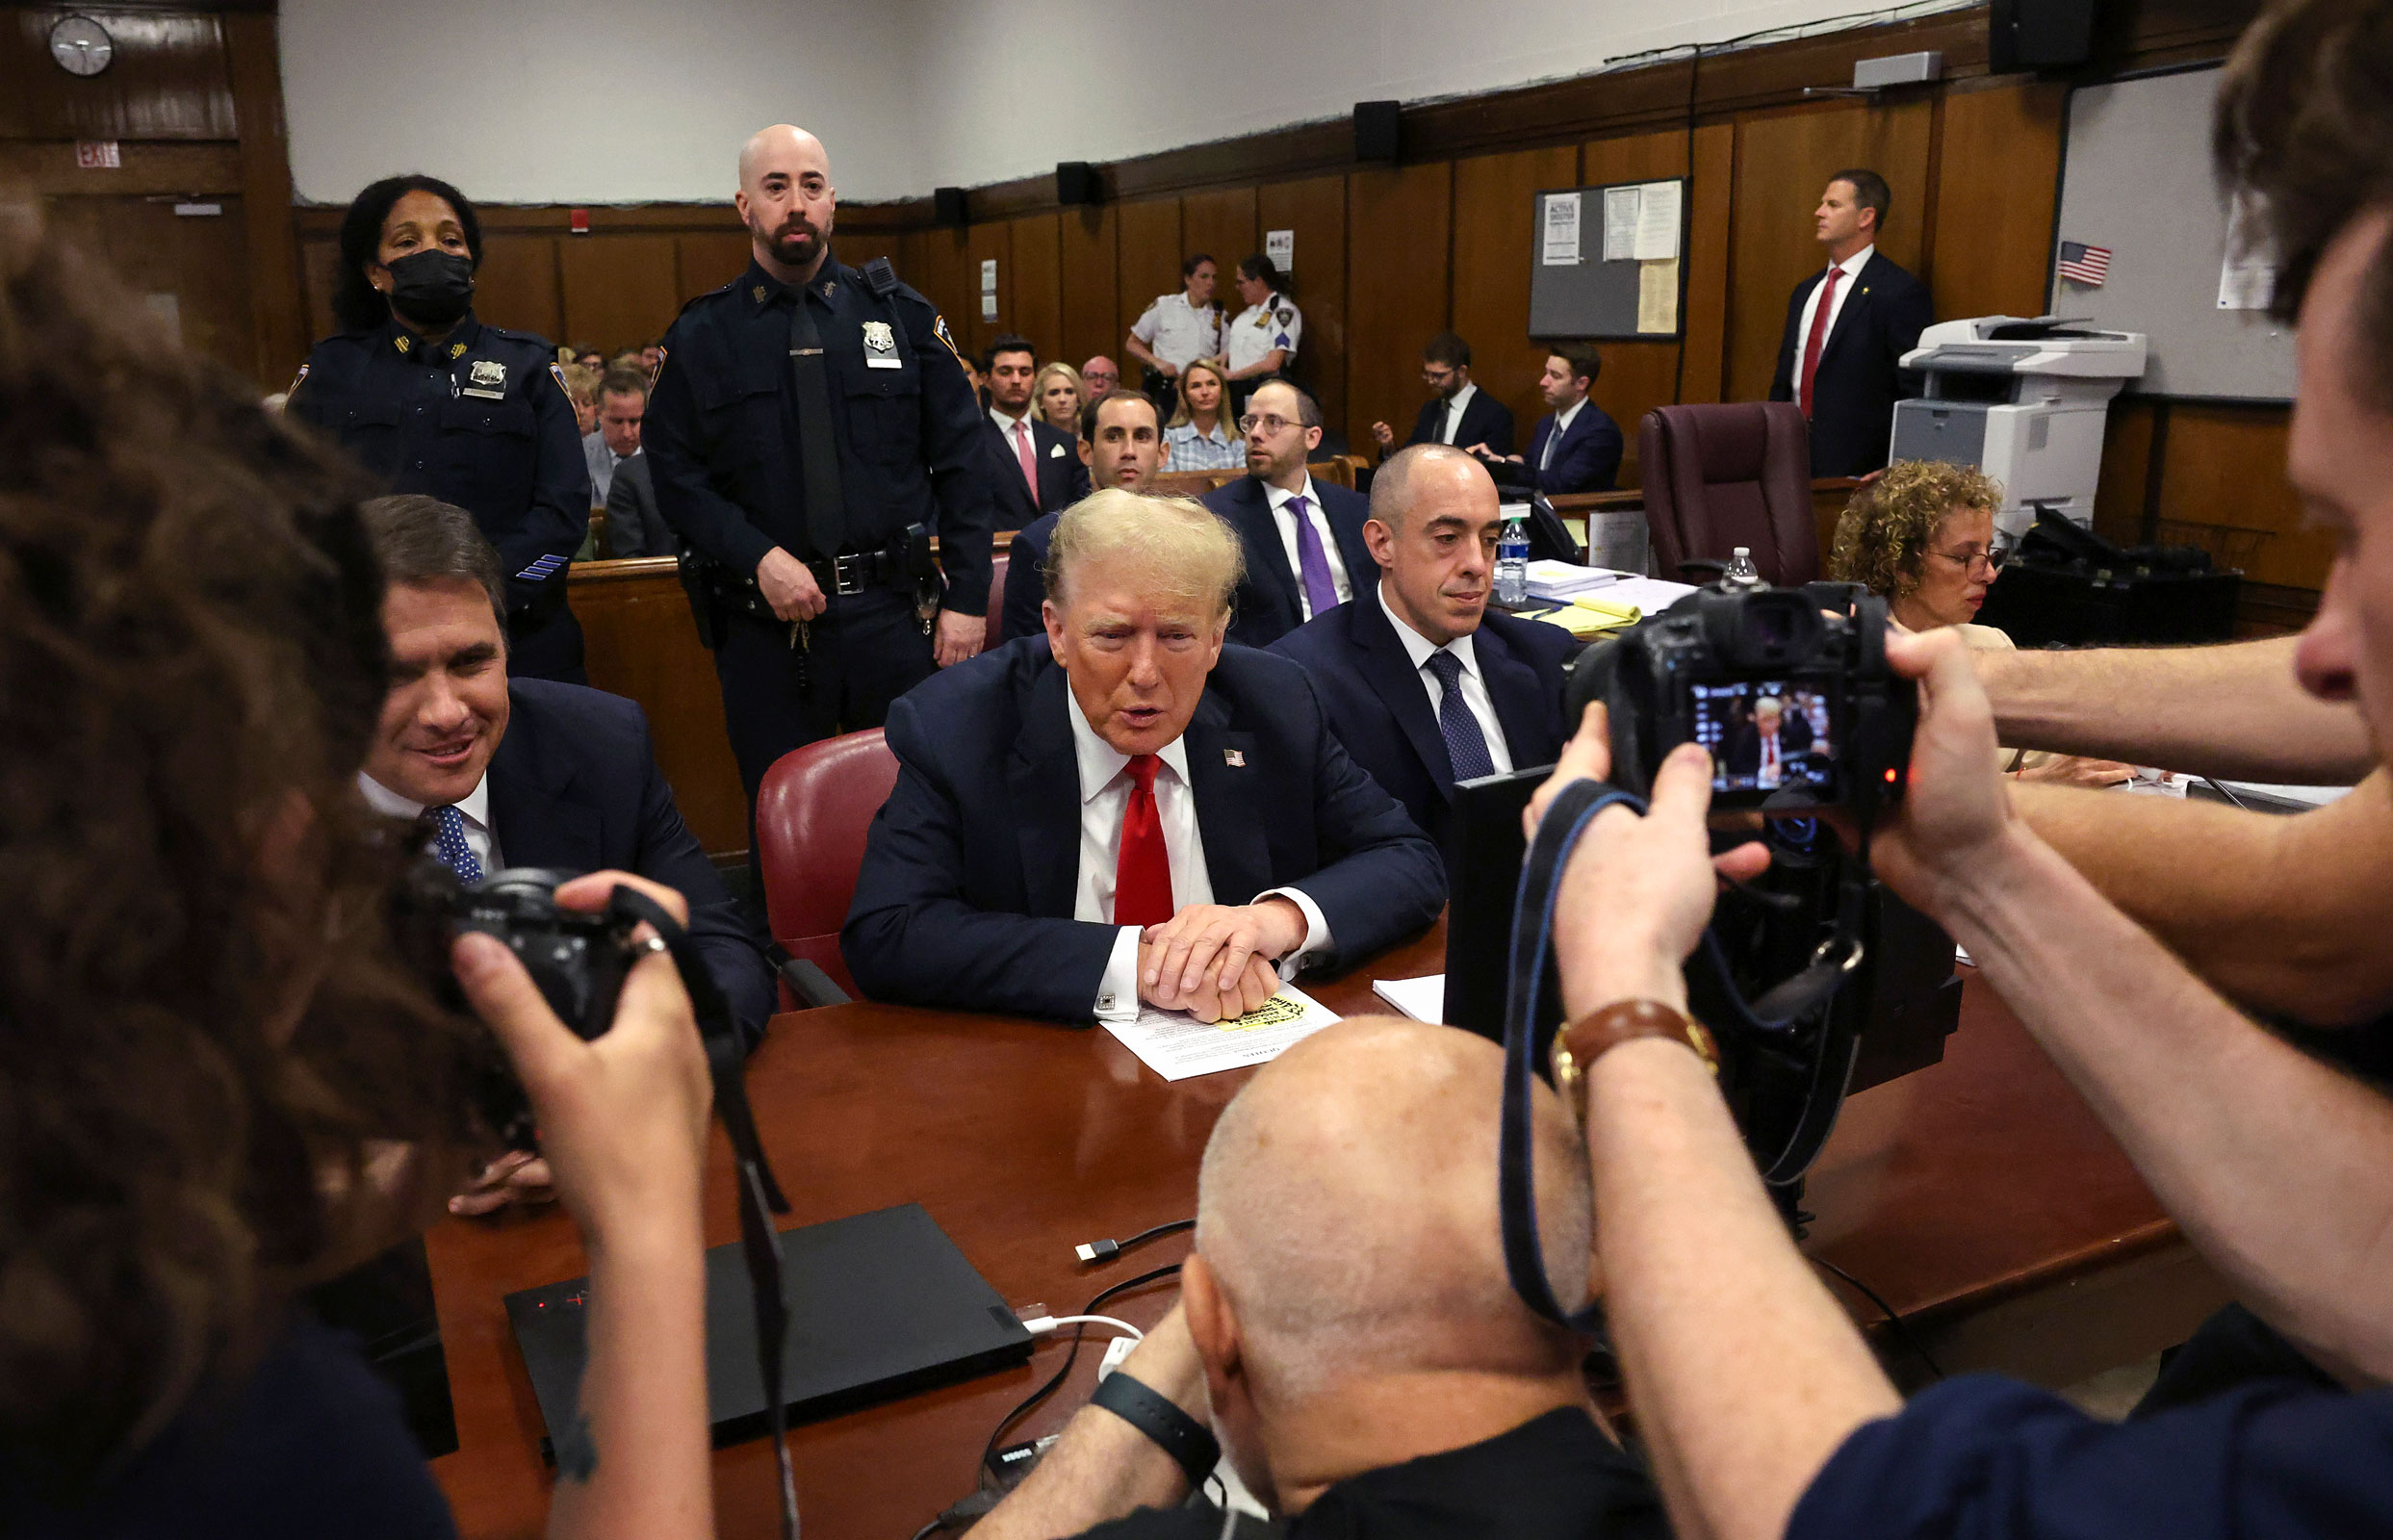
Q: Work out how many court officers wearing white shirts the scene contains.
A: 2